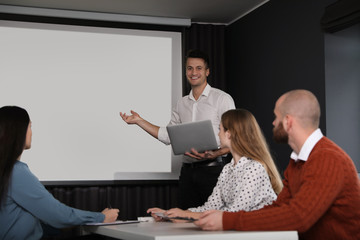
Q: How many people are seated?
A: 3